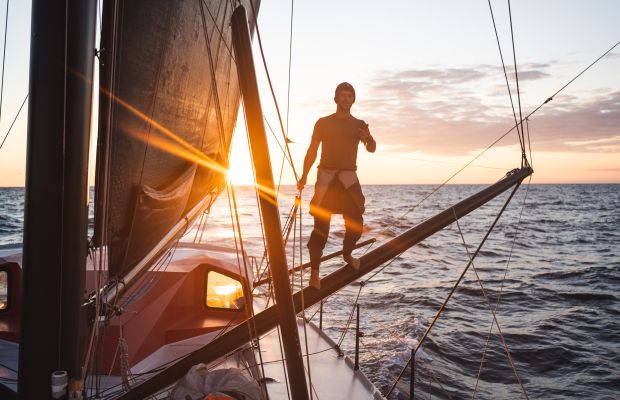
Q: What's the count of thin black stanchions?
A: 3